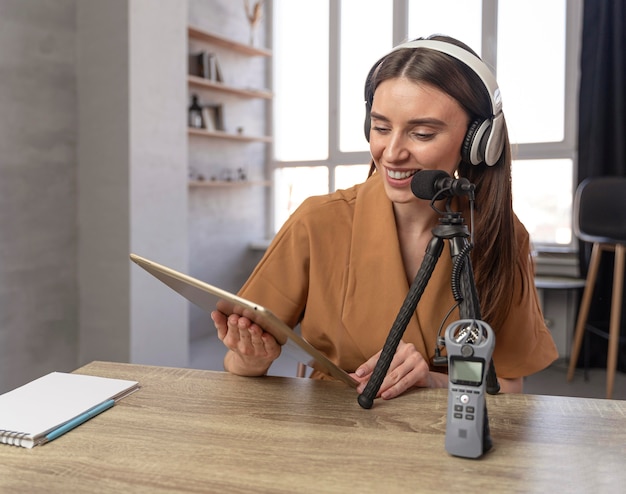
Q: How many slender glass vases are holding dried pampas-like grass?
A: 1